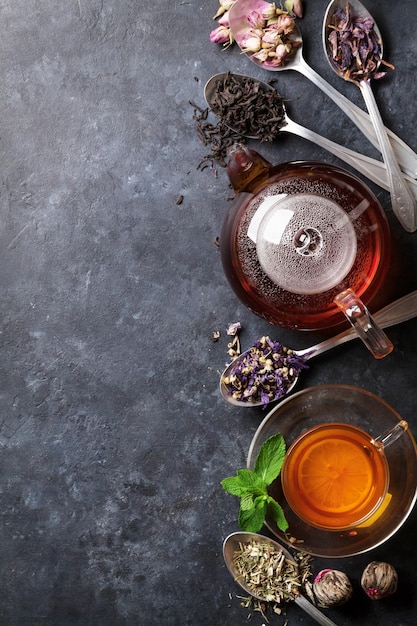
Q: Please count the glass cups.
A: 1